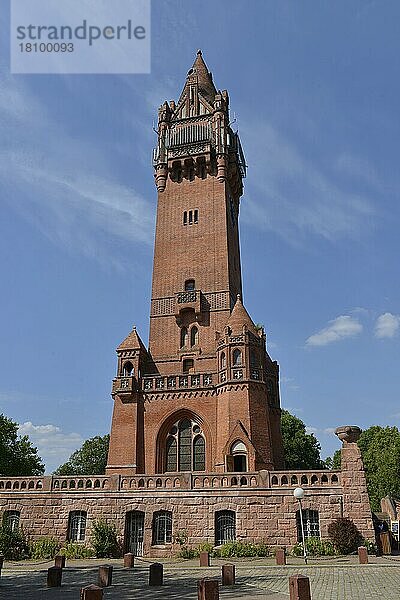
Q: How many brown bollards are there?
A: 13